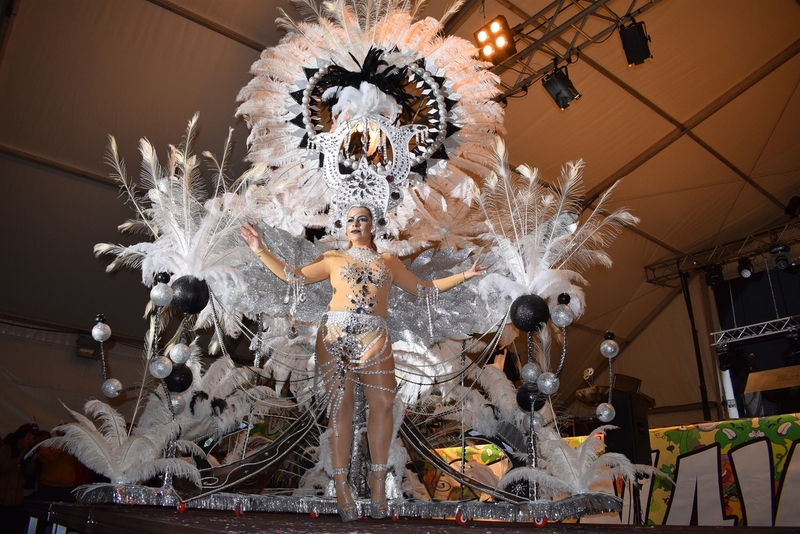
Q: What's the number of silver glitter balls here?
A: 12